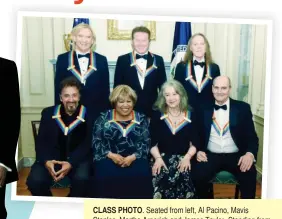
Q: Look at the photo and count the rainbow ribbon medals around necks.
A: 7